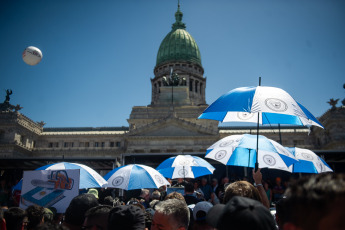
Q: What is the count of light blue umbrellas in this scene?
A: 6